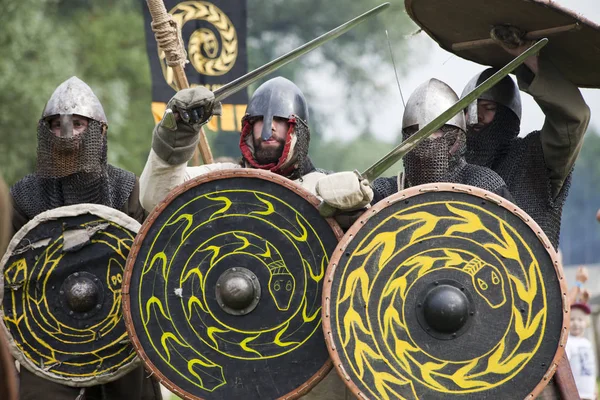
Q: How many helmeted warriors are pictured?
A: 4